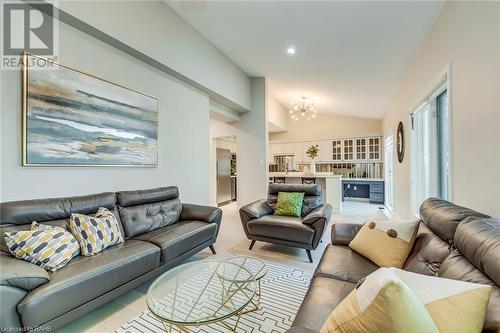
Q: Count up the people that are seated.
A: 0